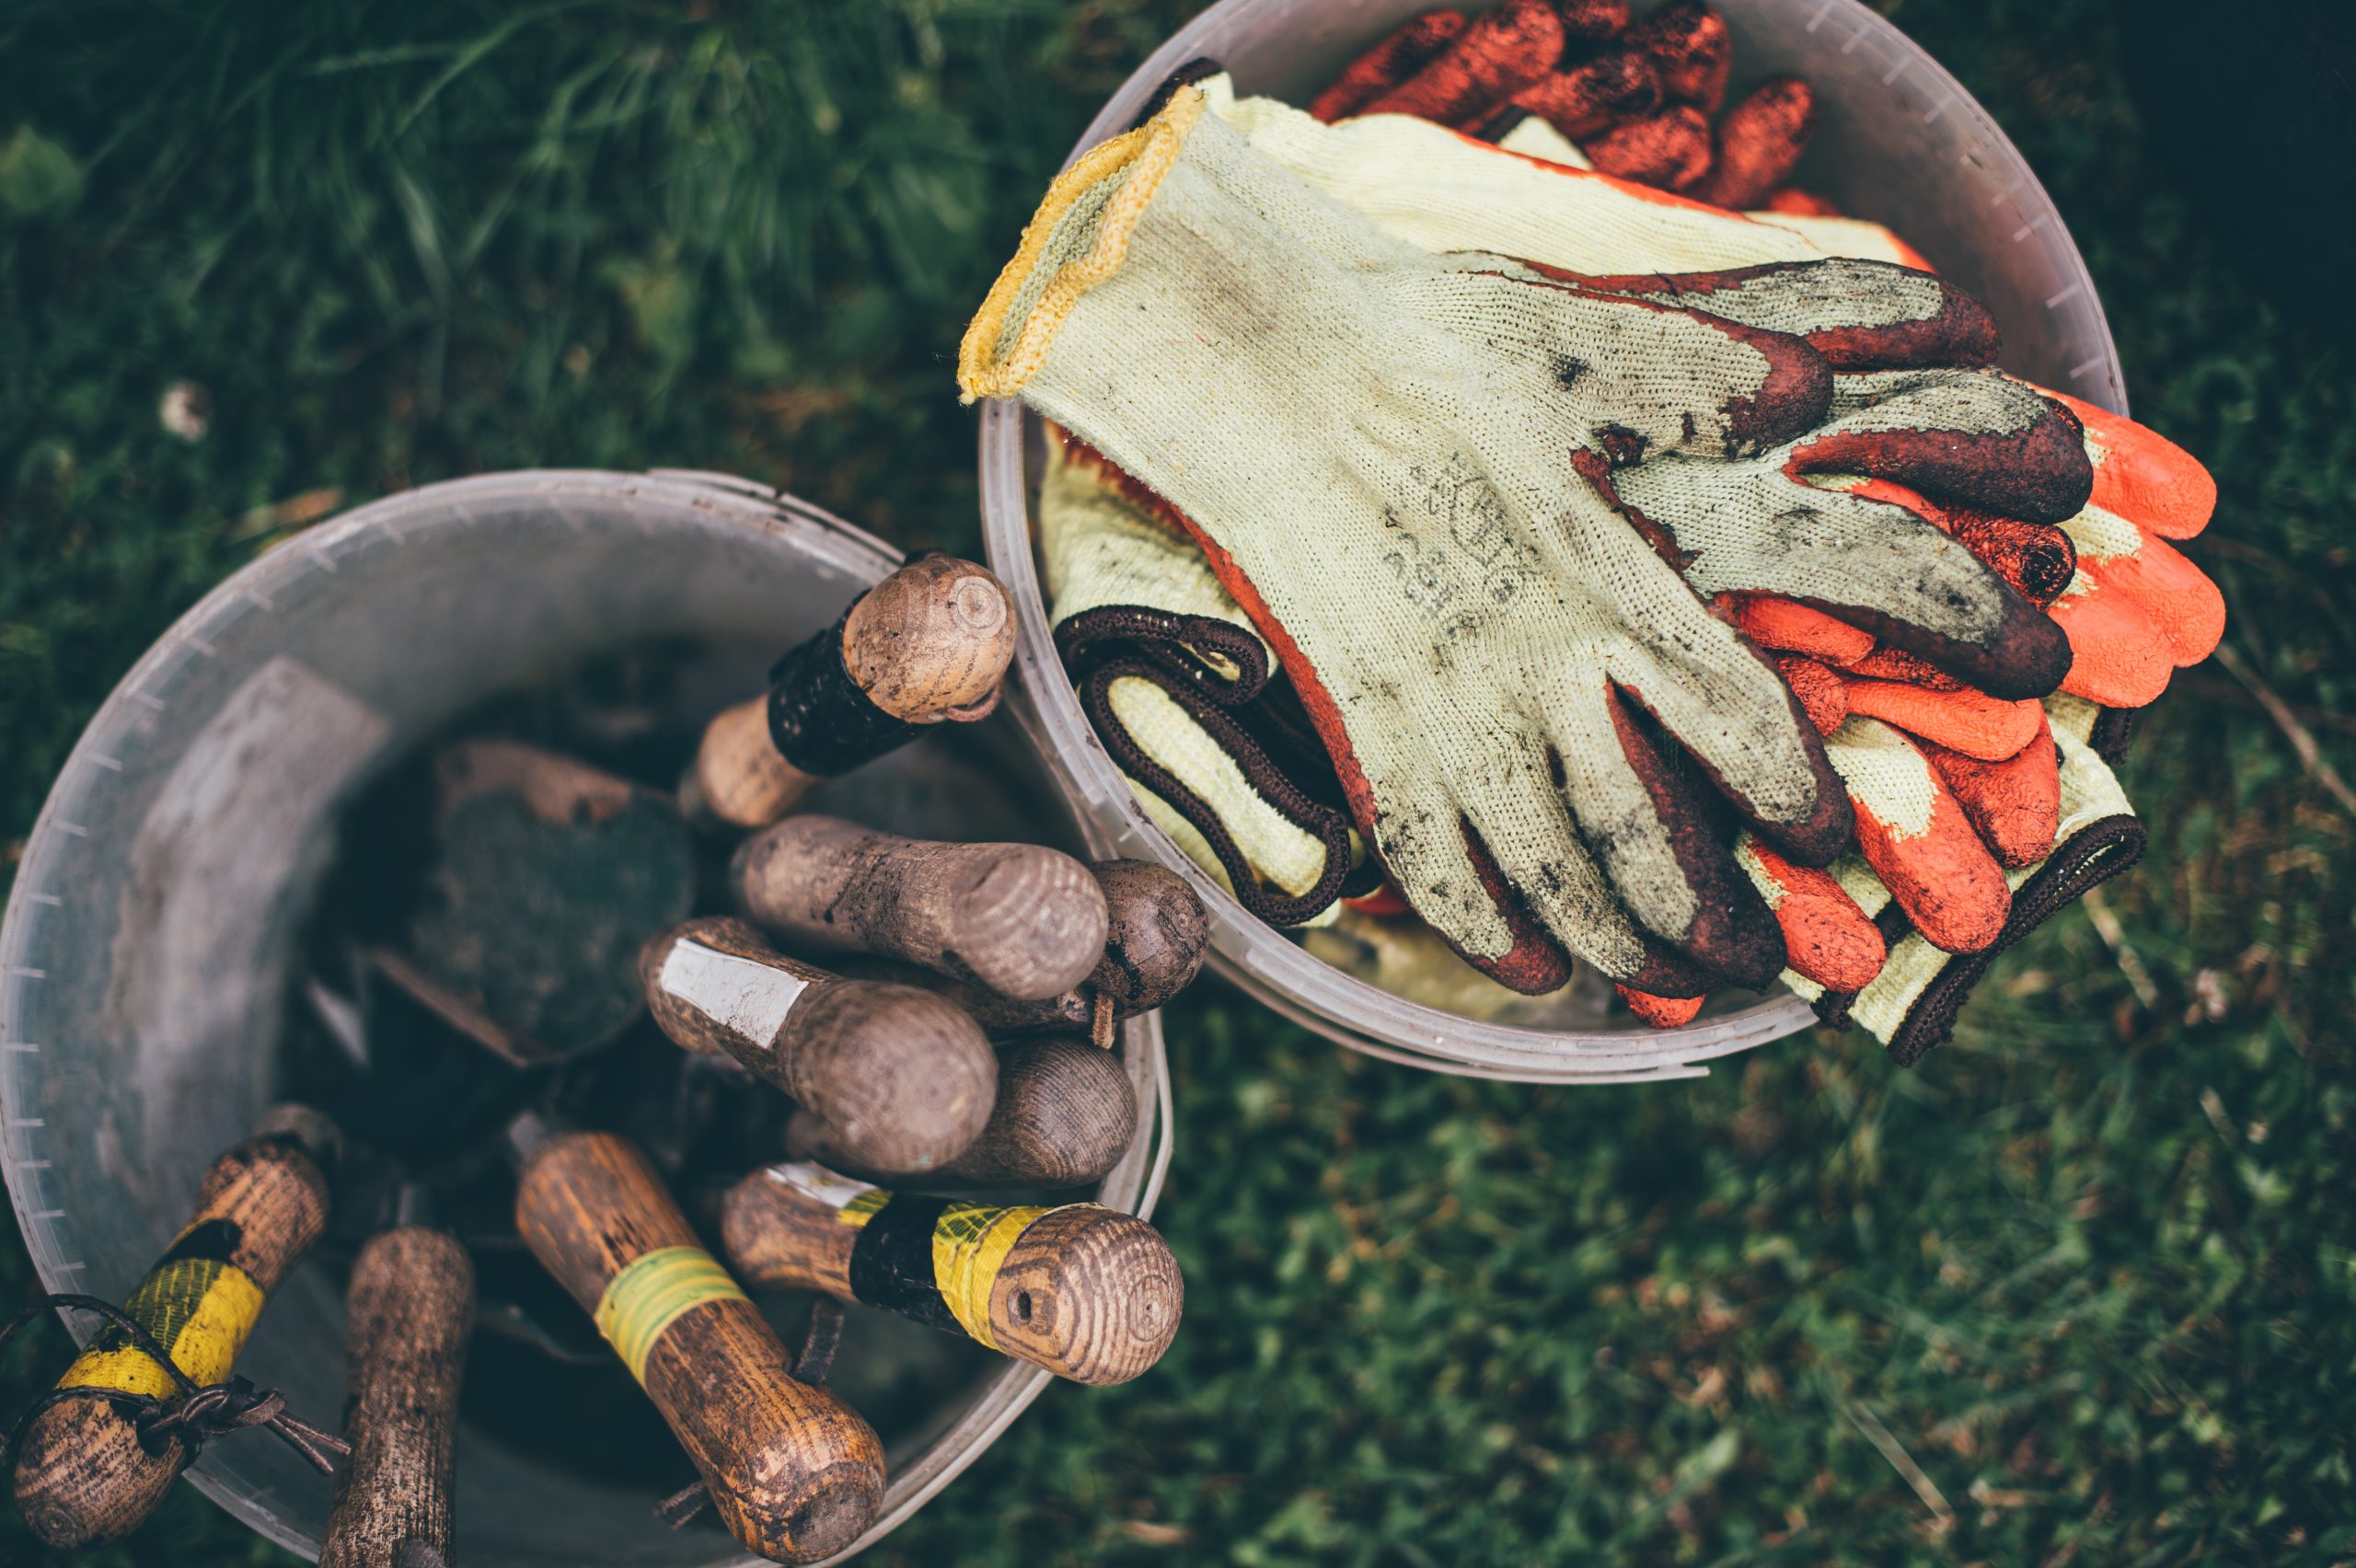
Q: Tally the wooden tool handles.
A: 9